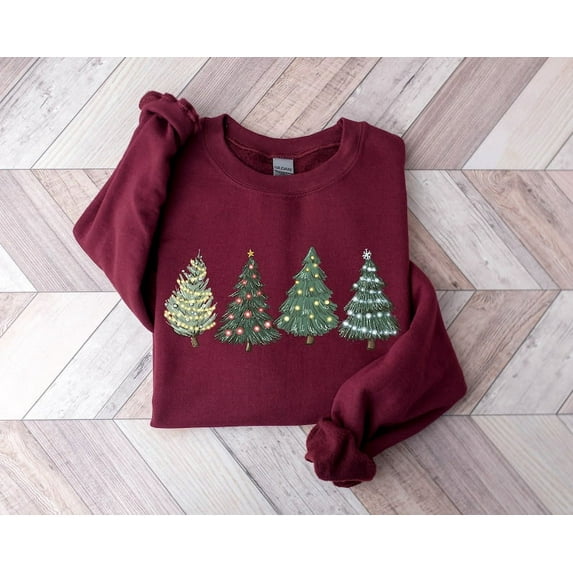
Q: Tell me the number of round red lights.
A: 13